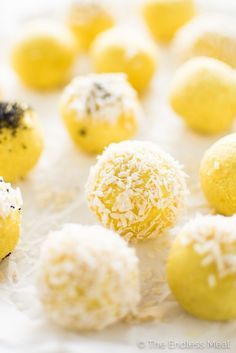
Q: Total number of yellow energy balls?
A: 13